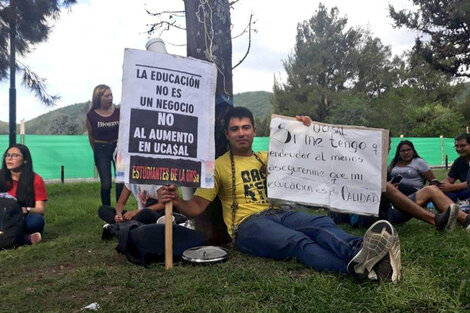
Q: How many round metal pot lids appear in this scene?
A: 1